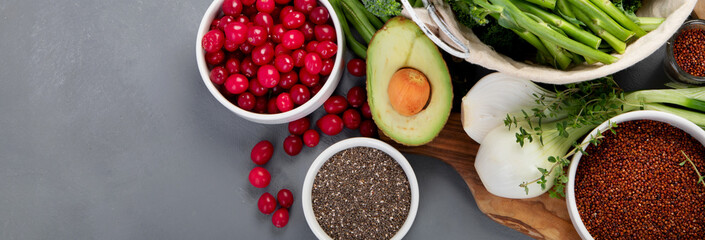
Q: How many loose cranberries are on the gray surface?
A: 15